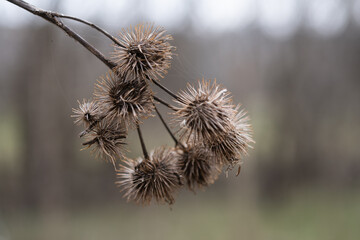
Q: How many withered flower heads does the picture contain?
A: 8